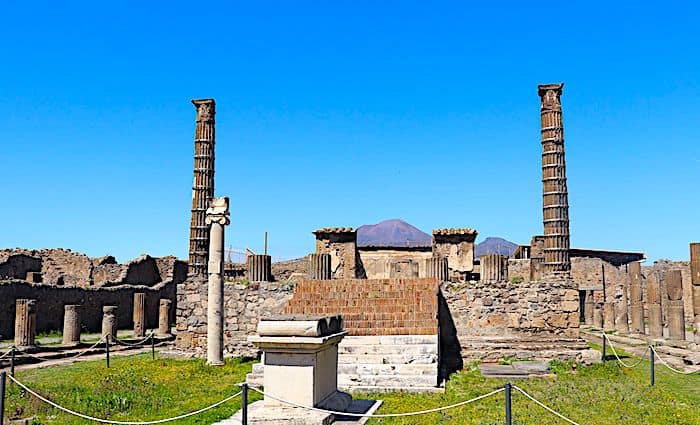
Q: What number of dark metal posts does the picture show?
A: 8